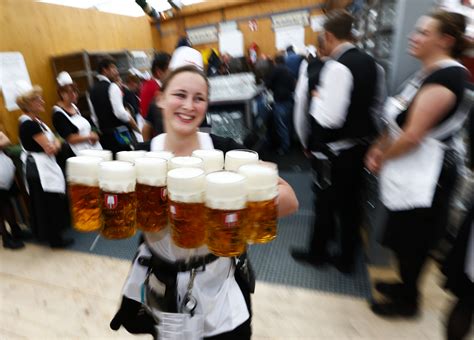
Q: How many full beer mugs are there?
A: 12